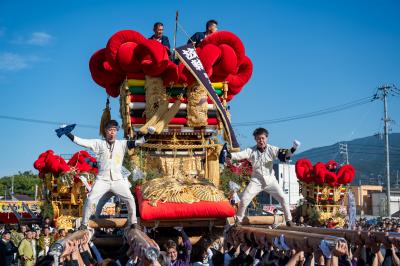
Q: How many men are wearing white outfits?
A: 2